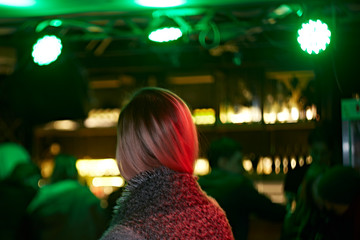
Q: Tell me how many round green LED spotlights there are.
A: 3